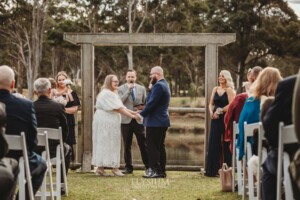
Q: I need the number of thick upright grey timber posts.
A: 2